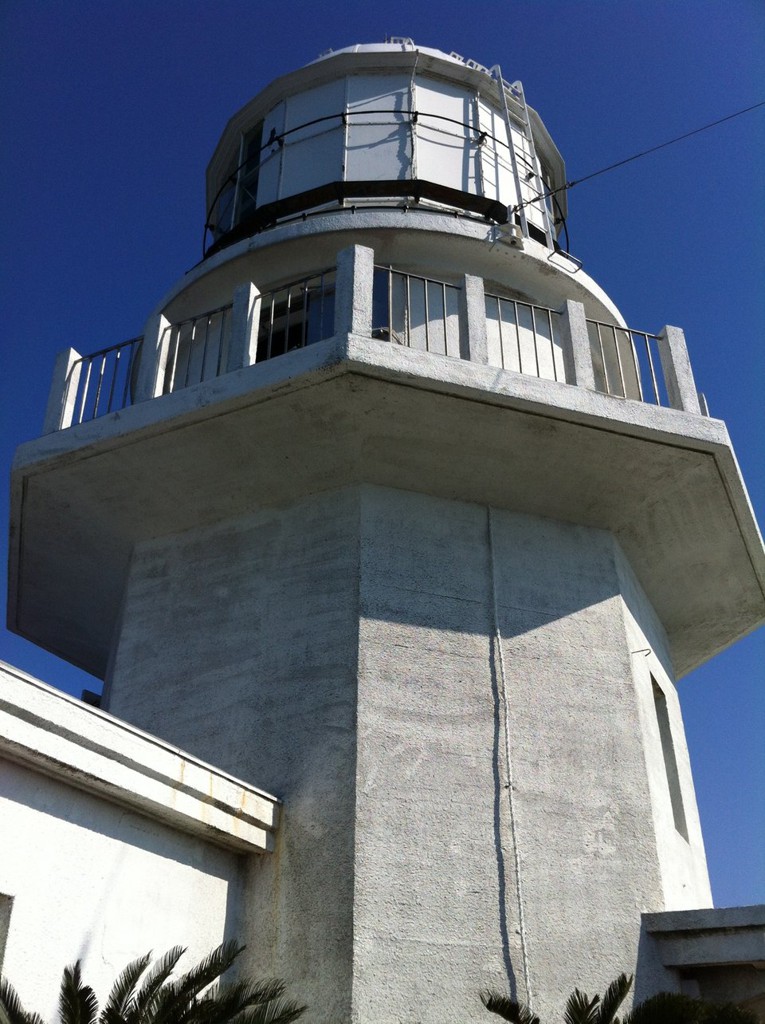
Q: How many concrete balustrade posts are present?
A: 7